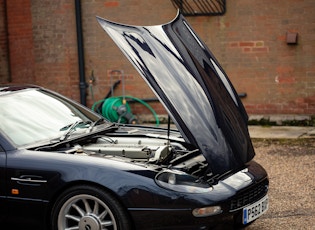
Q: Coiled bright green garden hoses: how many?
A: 1